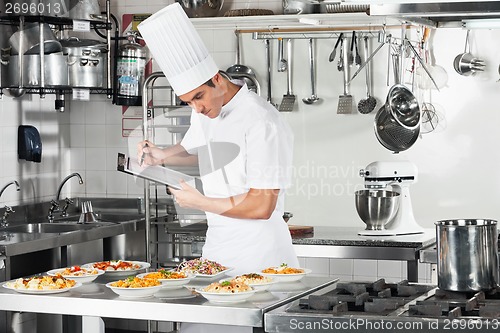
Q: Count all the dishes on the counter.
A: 9